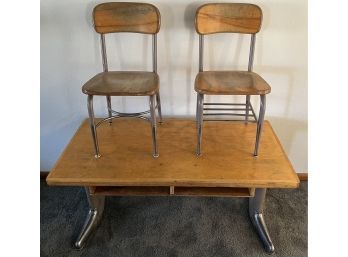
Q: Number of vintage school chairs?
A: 2